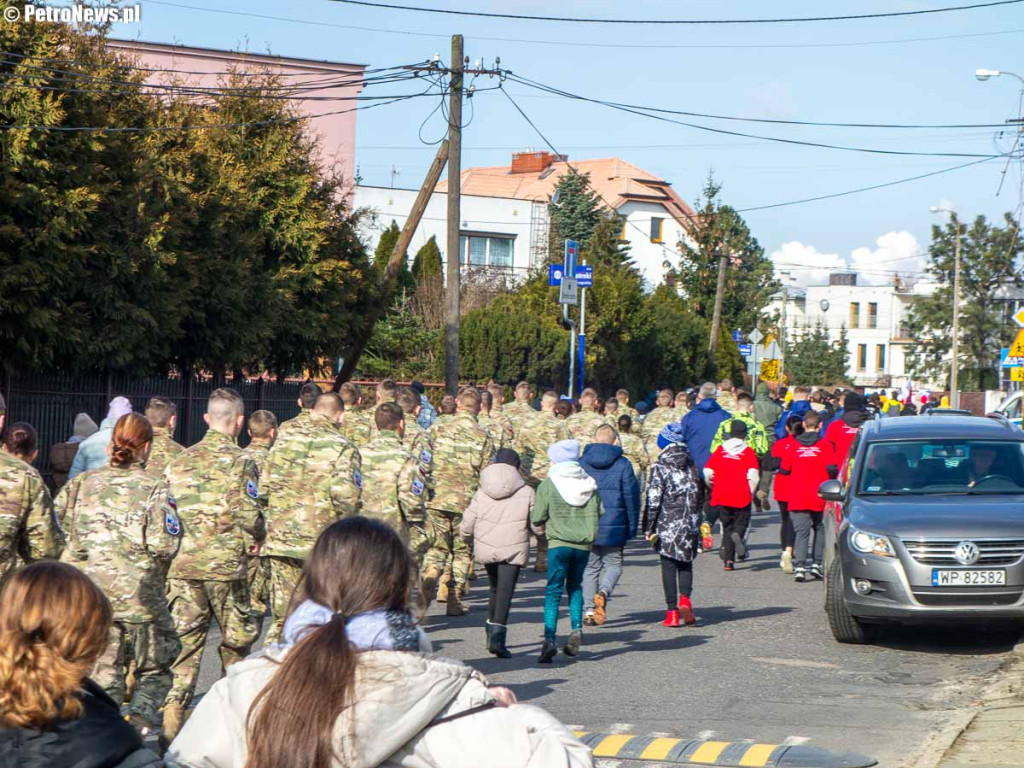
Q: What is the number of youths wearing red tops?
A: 4